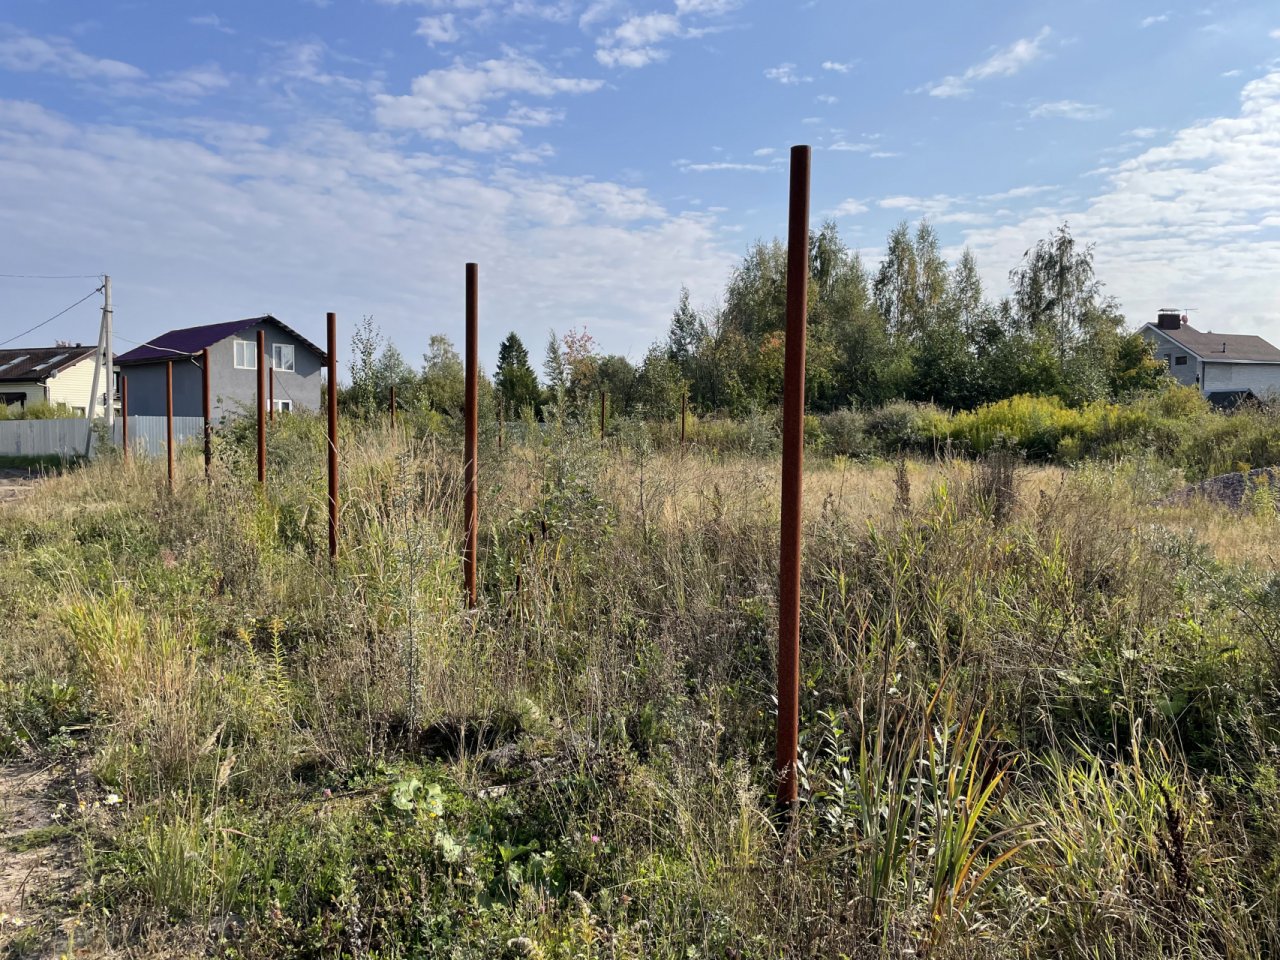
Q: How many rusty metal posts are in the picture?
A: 12